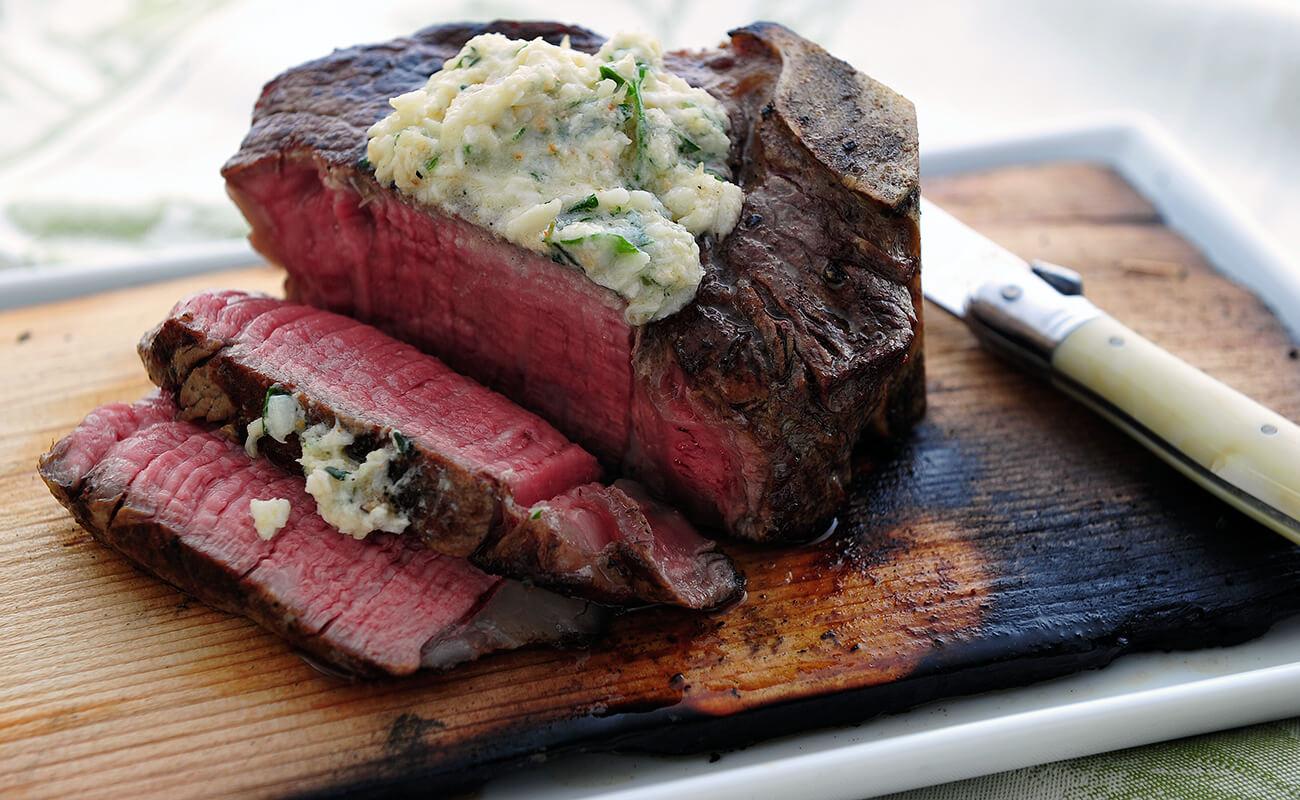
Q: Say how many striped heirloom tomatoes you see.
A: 0